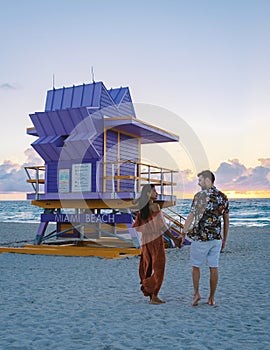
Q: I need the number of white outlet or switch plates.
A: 0